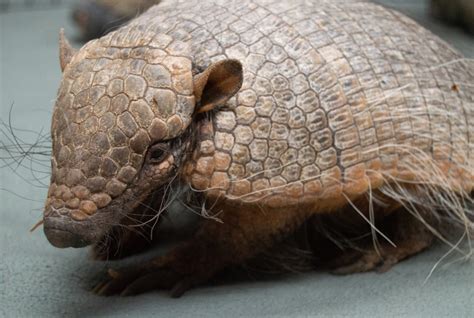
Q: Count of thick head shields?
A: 1